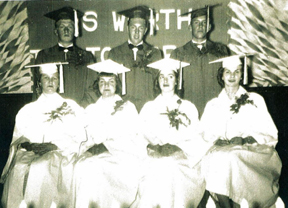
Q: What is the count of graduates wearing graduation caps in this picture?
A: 7